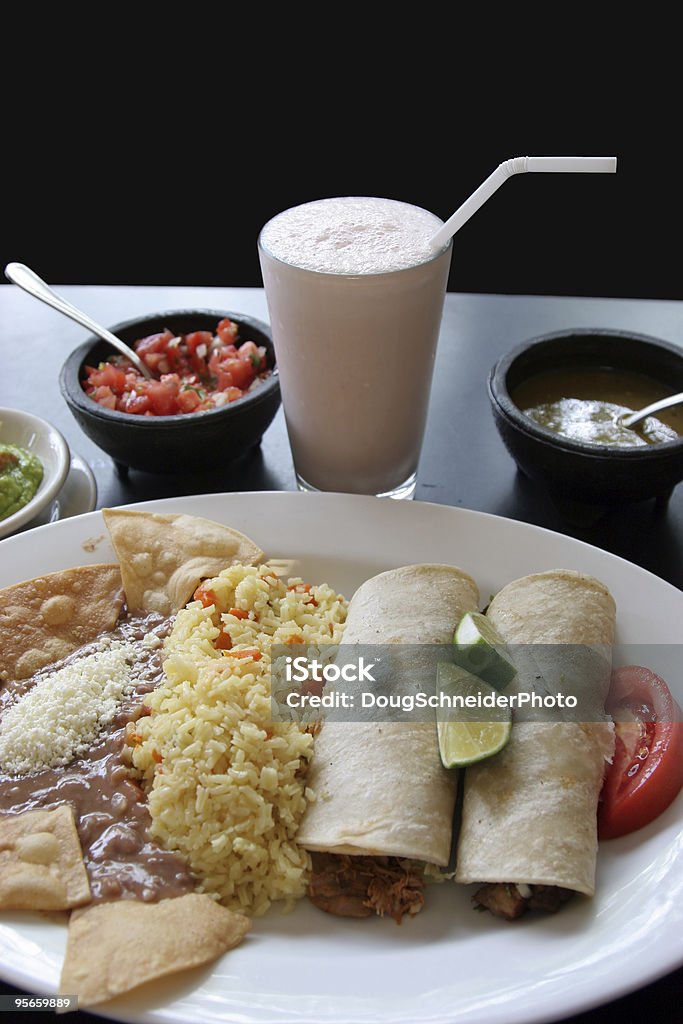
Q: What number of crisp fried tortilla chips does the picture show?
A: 4